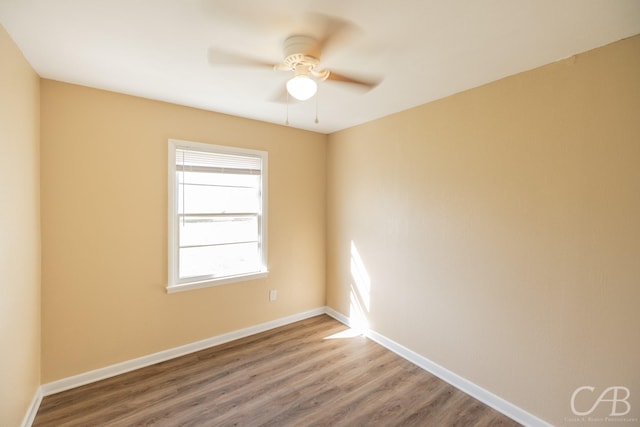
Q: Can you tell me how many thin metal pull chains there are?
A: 2